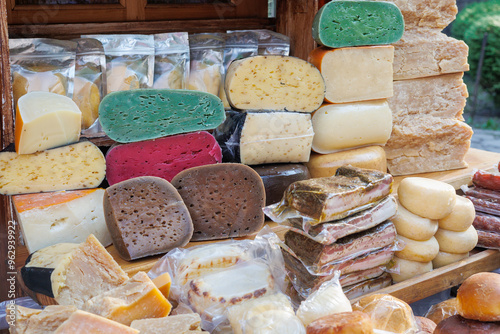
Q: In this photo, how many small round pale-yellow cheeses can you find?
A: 7